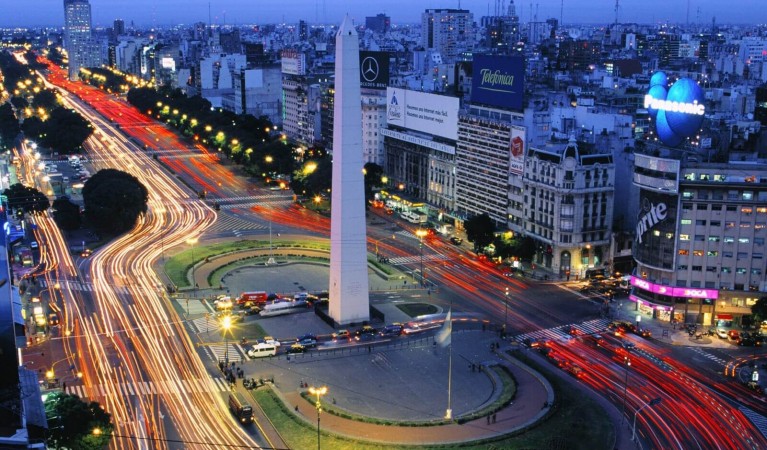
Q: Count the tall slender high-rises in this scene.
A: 1